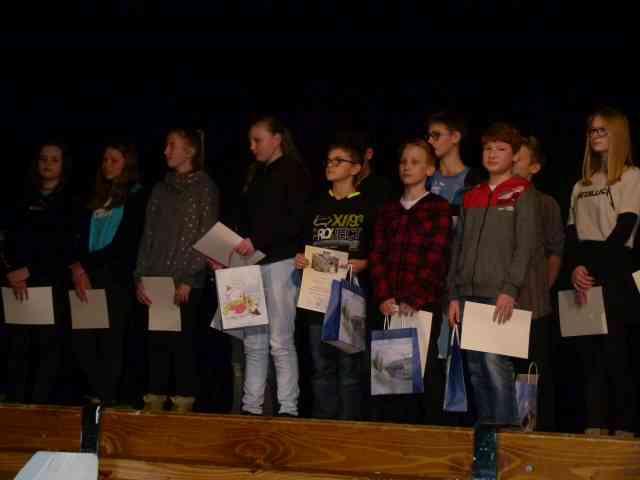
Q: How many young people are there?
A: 11